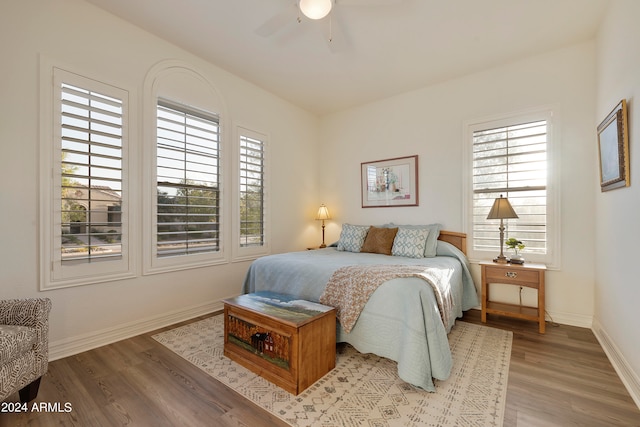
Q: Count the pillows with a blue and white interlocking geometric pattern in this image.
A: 2